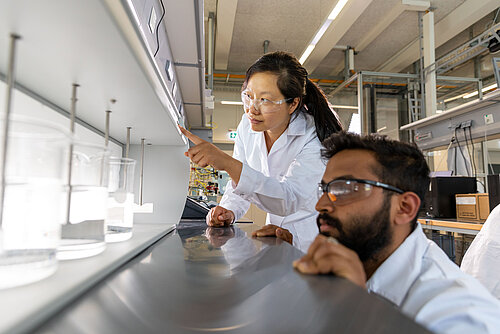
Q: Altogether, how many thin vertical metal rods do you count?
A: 5